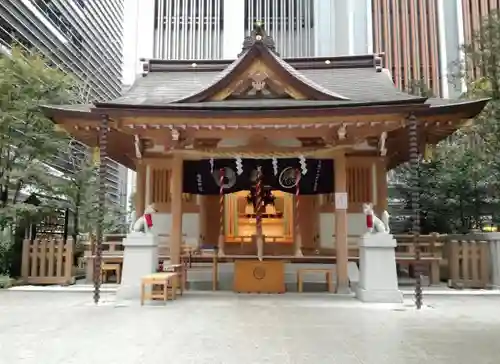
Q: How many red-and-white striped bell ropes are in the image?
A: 3